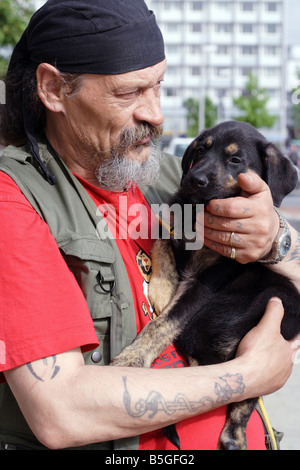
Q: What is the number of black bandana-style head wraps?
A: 1